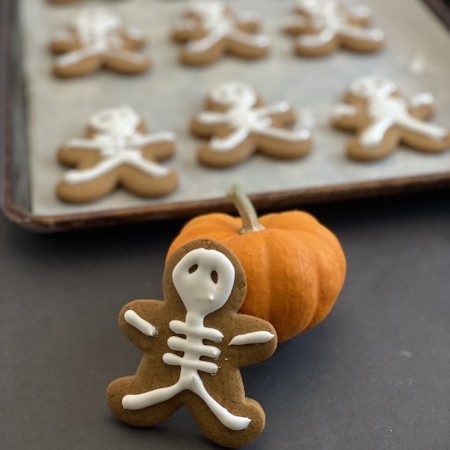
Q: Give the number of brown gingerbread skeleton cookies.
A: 7